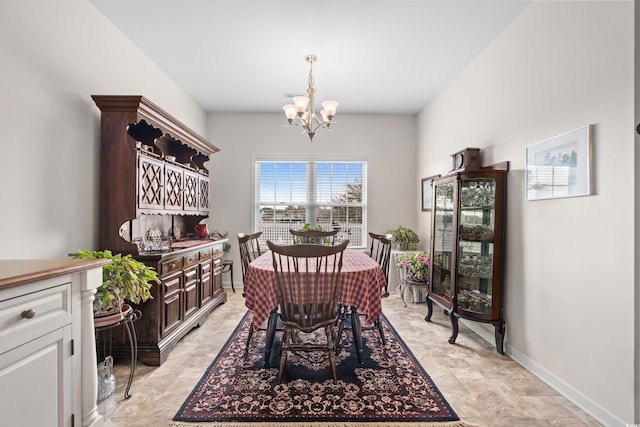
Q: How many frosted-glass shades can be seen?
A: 5